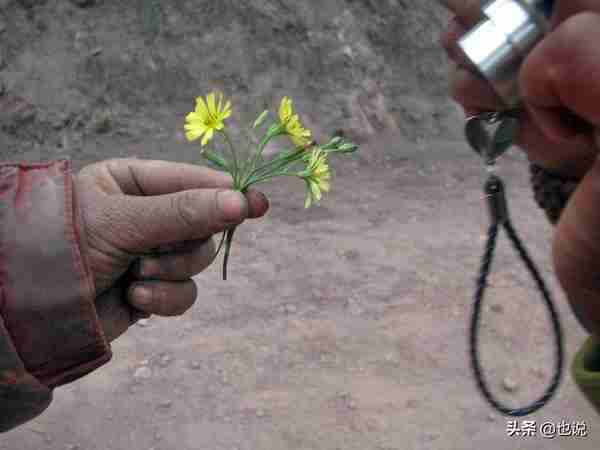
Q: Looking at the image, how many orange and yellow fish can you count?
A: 0